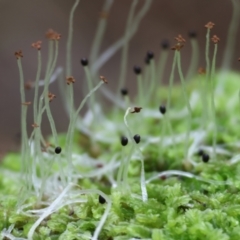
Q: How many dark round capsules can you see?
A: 14